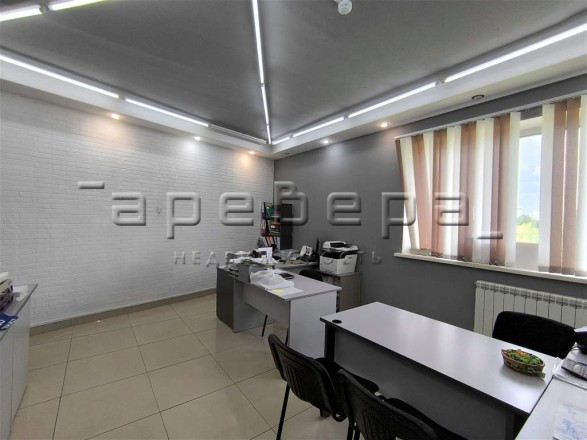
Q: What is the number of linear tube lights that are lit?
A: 11